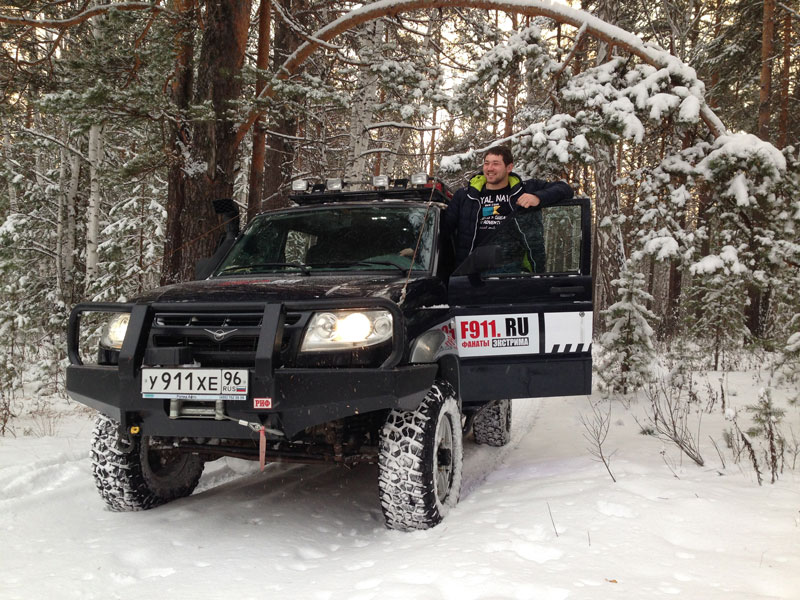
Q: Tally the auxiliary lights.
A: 4